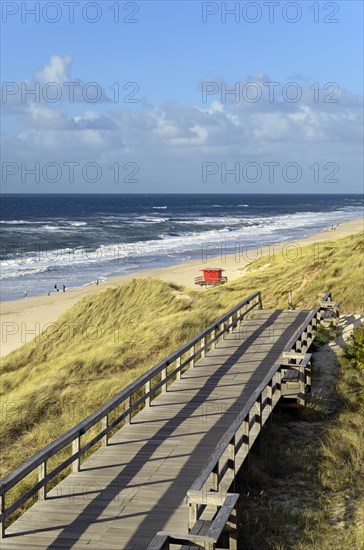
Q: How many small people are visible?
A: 5